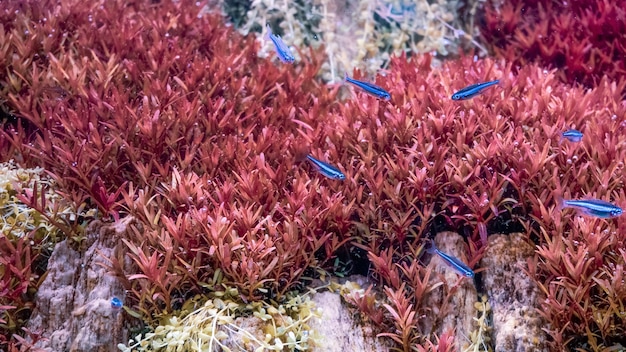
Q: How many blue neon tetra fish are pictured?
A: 8